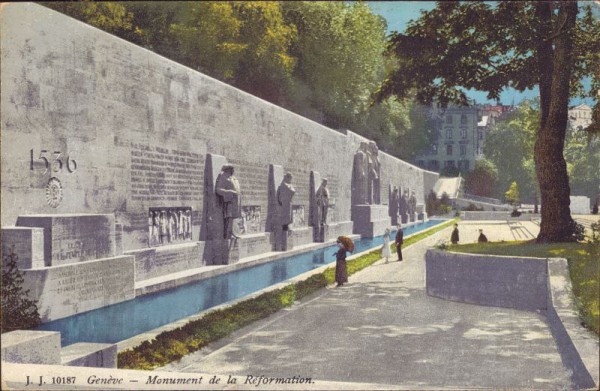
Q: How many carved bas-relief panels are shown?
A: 3